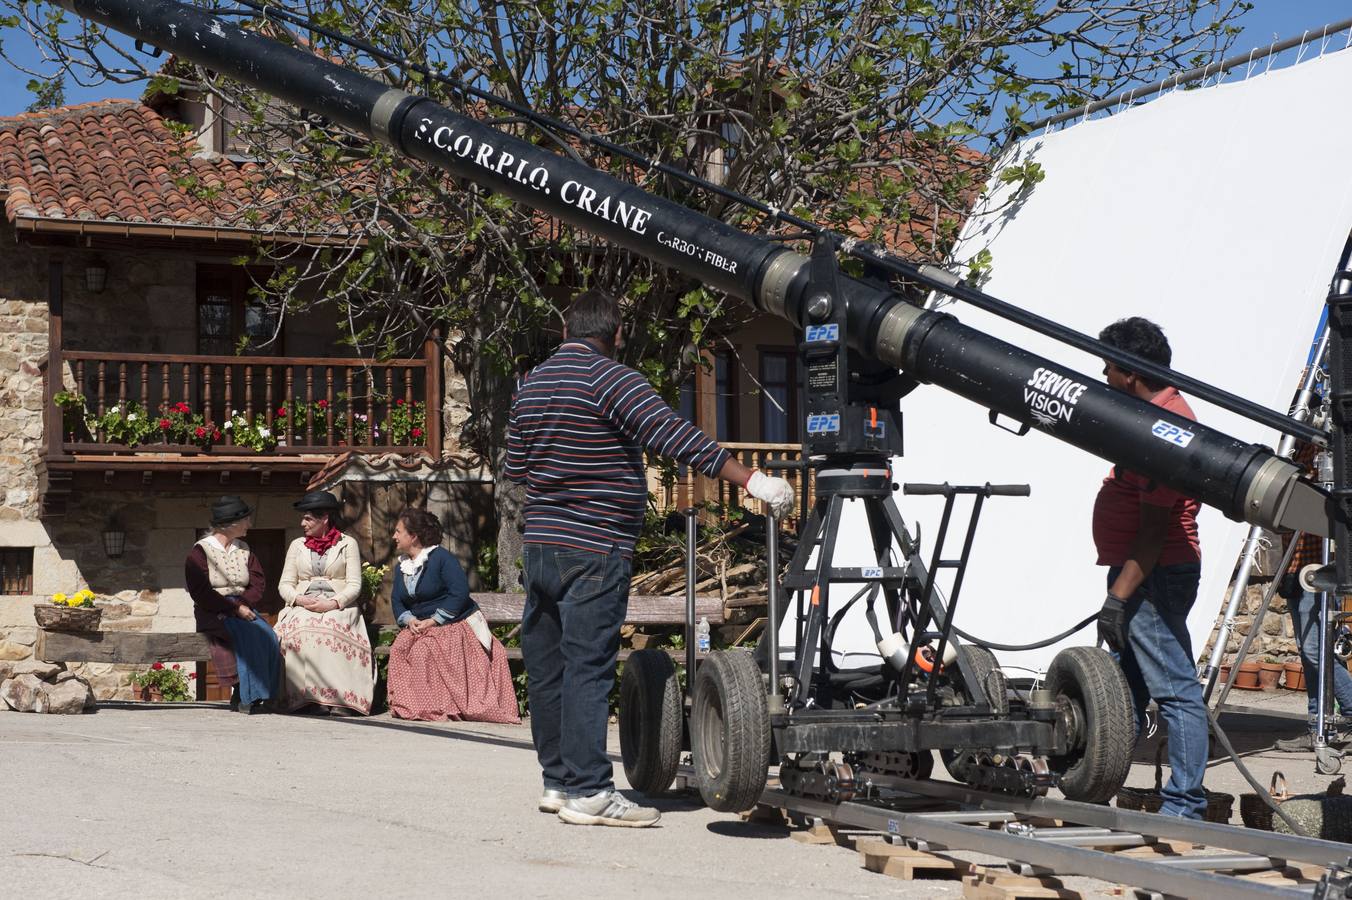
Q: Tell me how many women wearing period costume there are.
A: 3